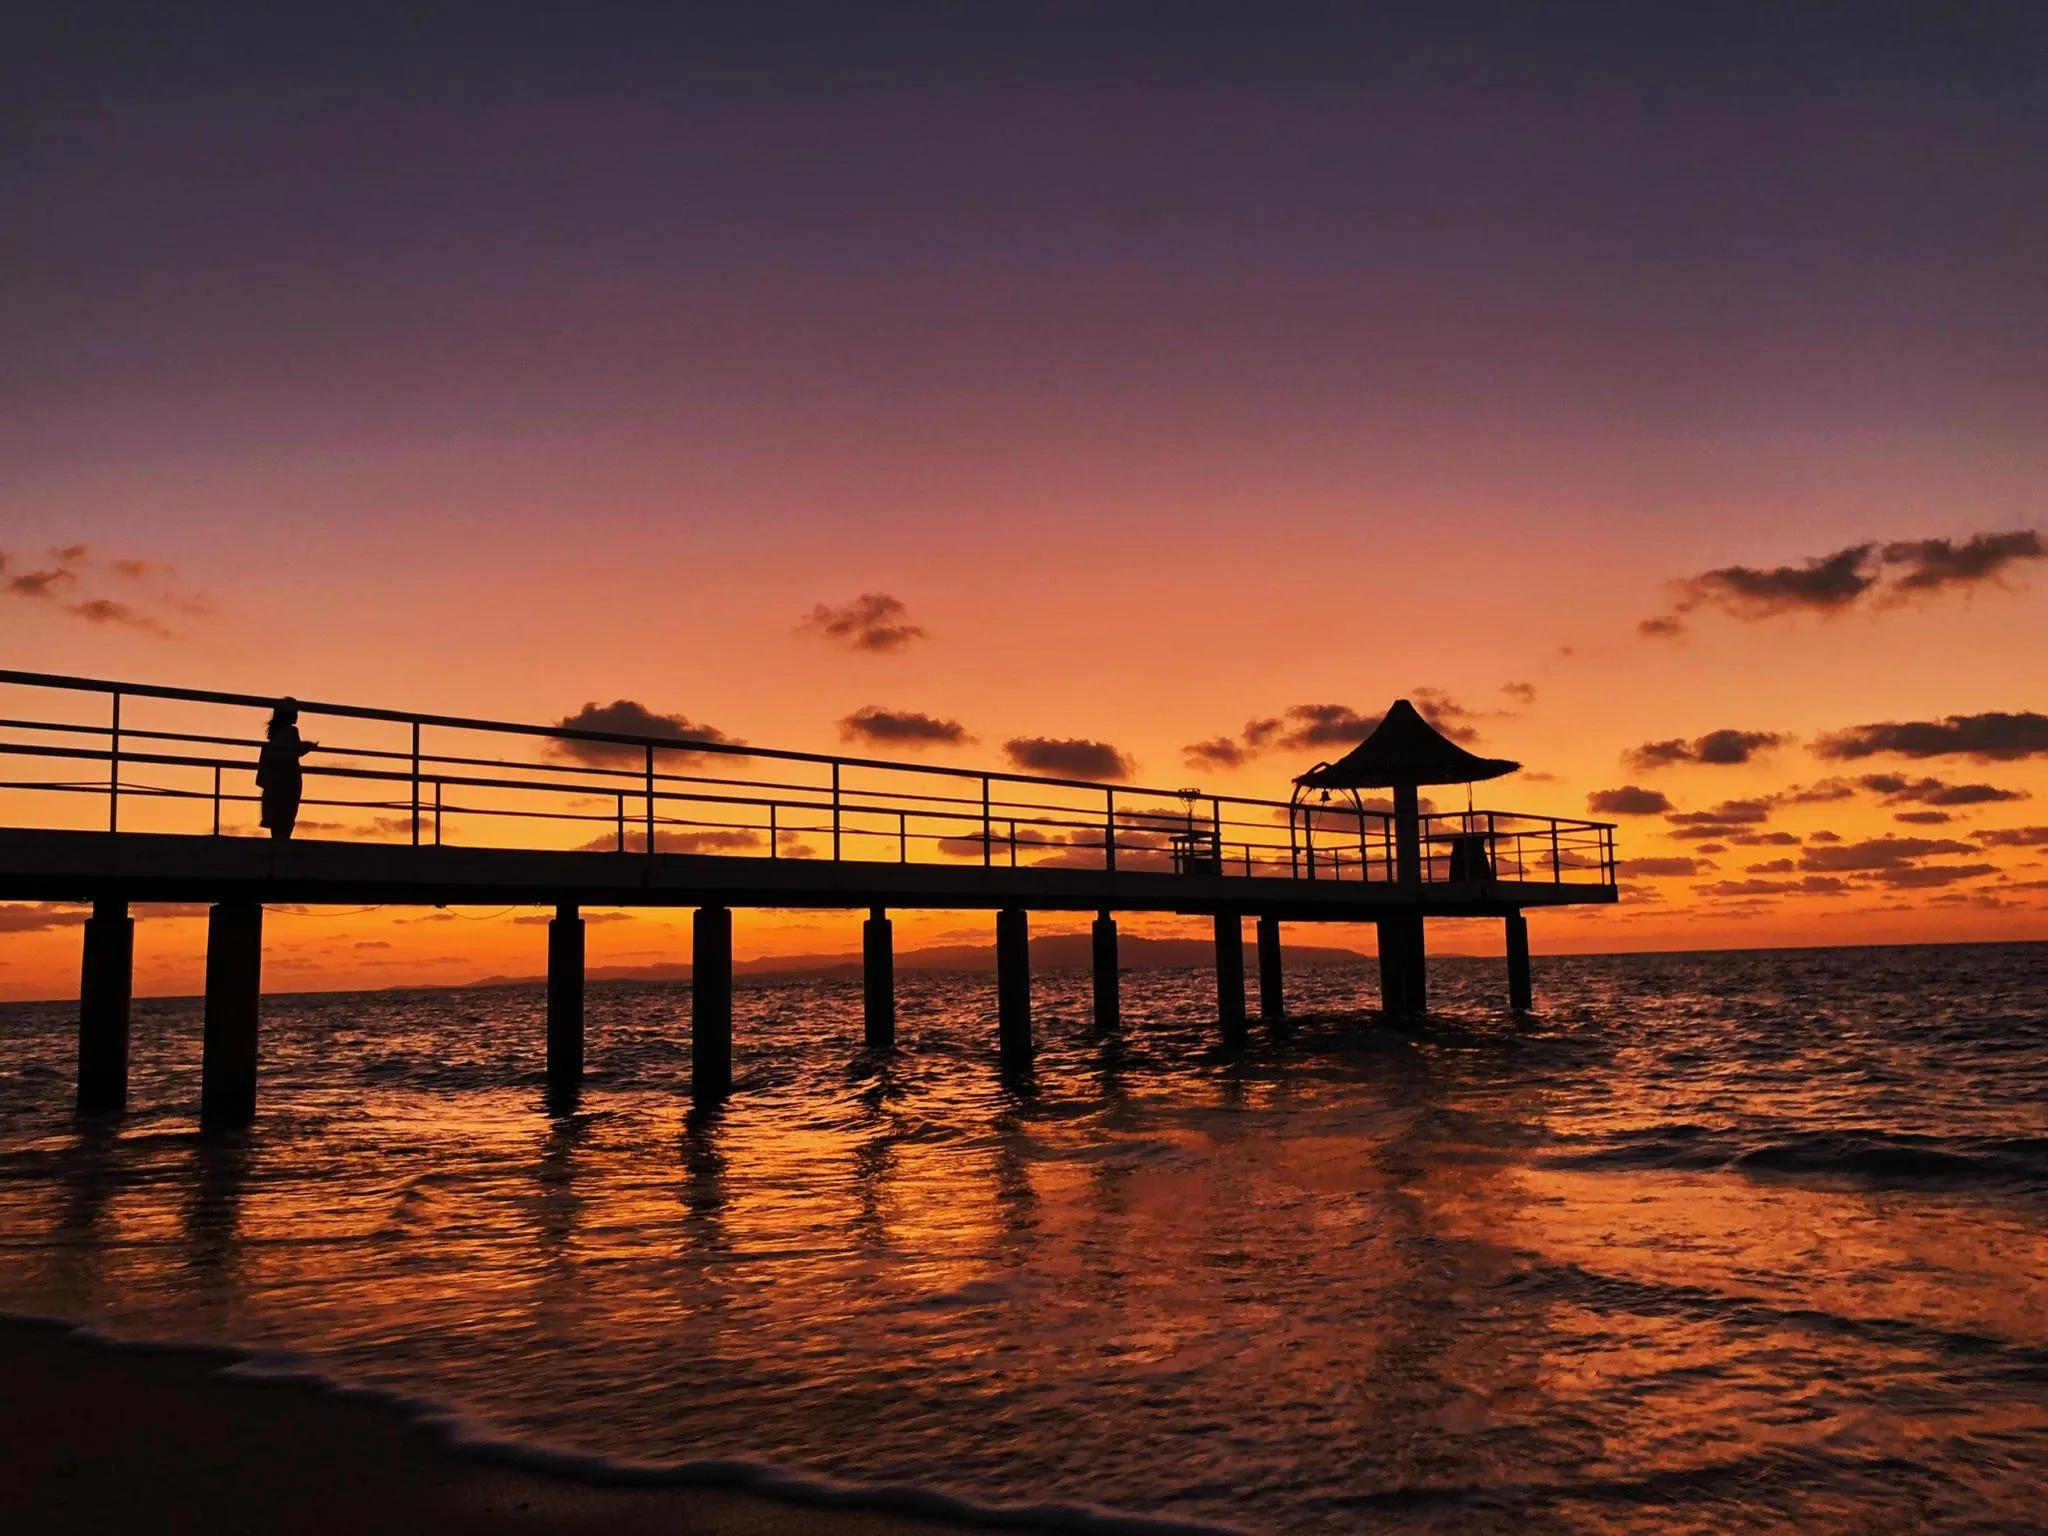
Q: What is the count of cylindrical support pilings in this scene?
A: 11